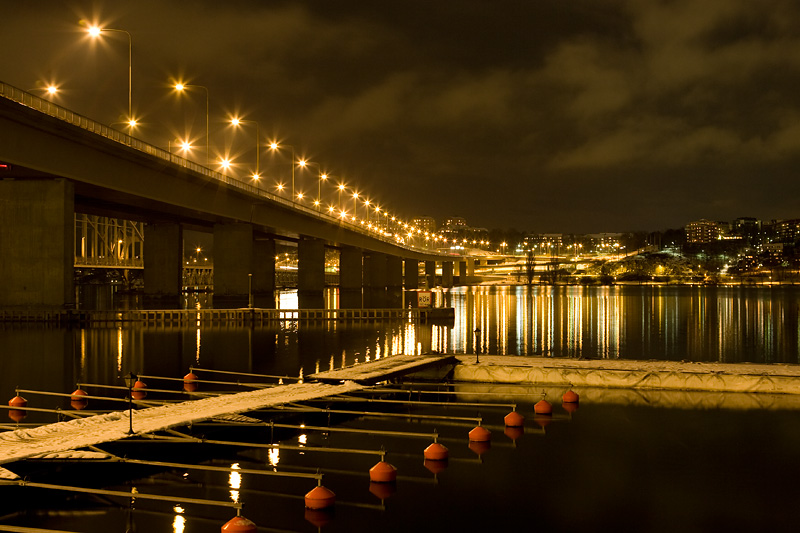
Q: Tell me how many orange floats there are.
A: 12